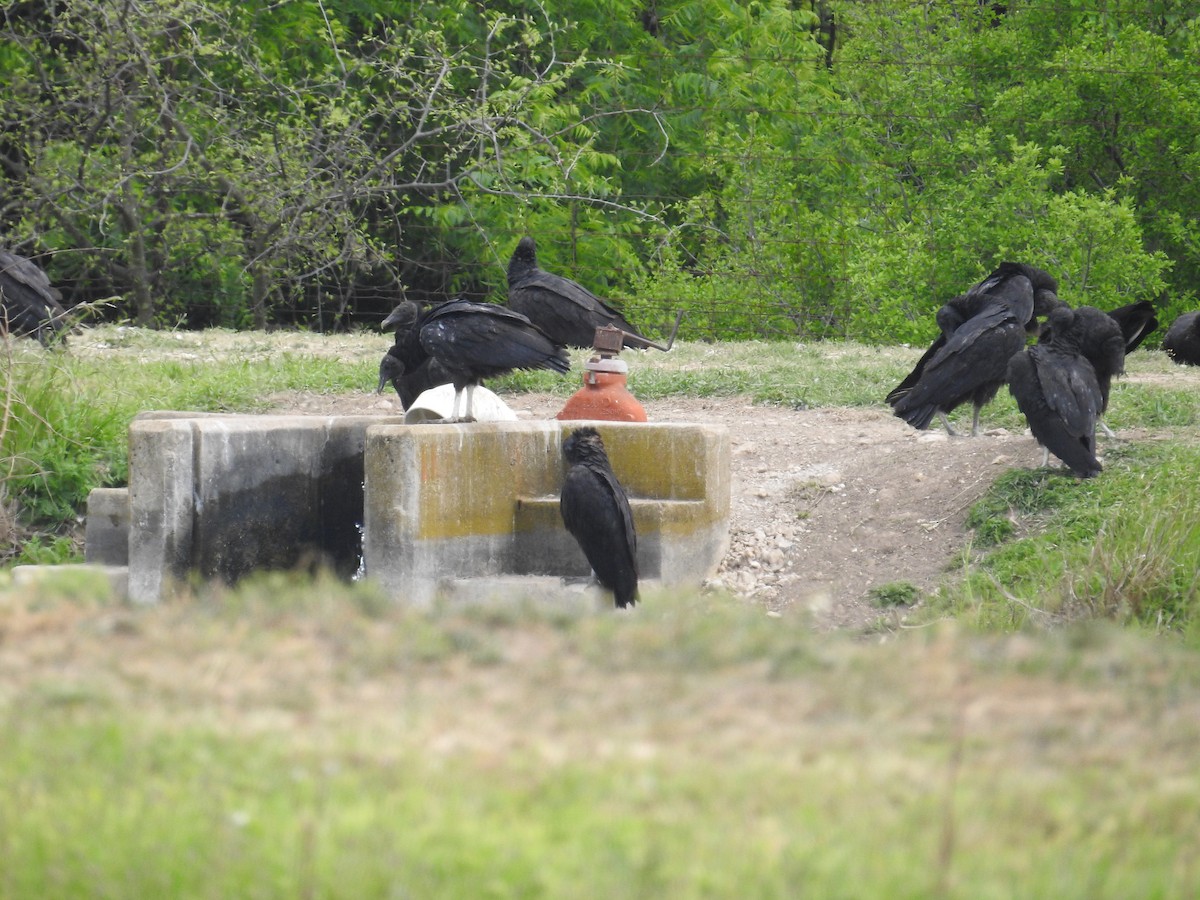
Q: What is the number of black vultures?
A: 10